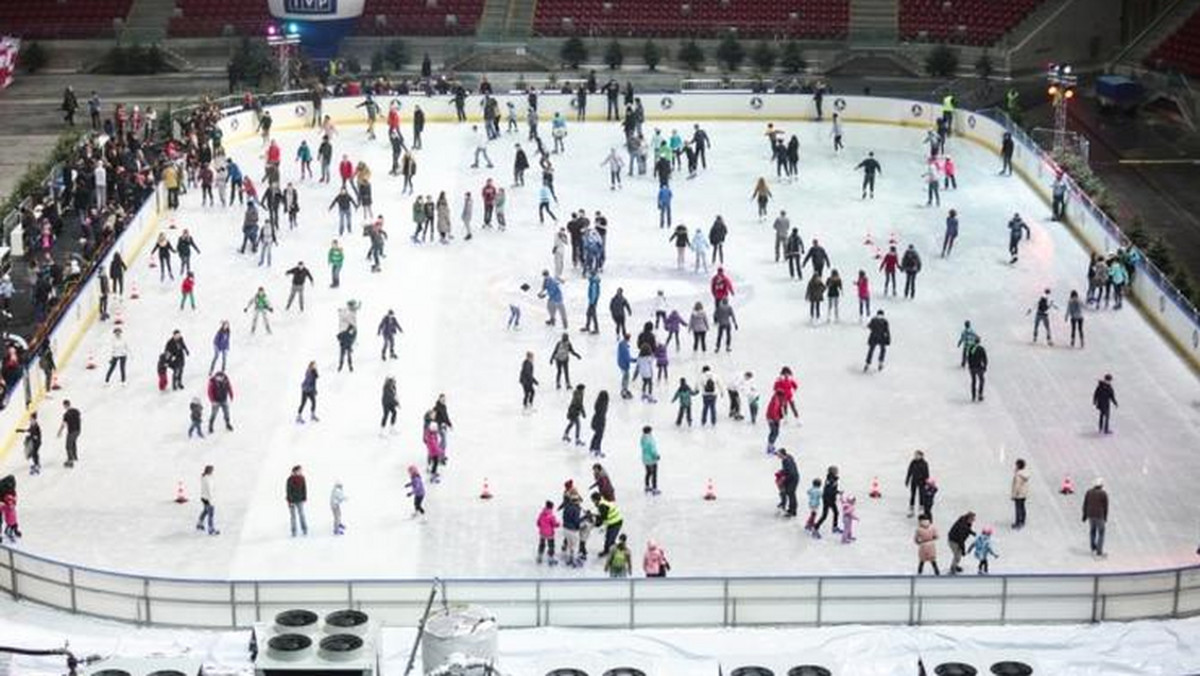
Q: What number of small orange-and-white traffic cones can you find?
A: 14